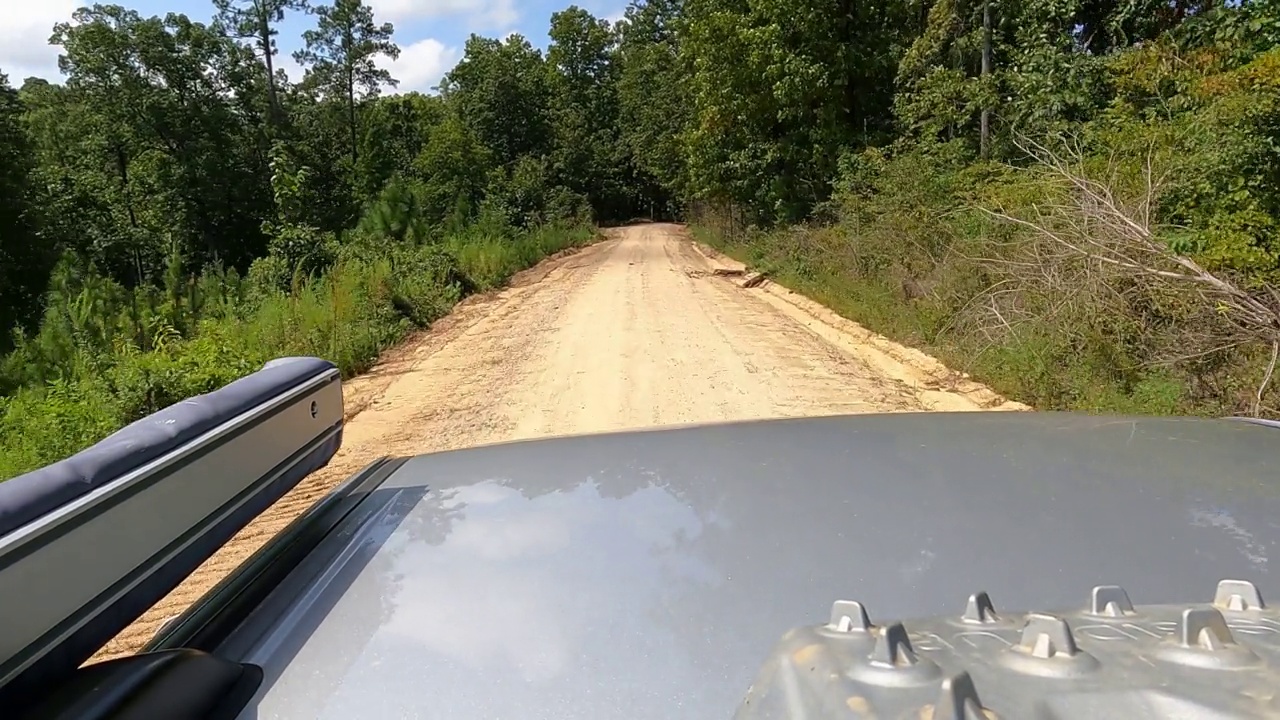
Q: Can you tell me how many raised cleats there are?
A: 8